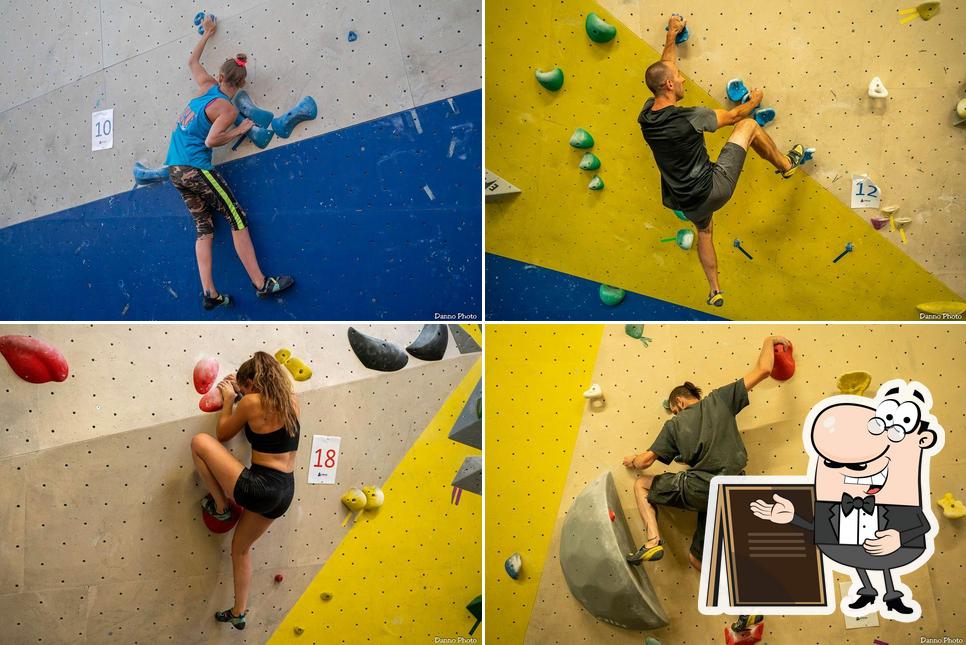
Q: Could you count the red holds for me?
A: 8